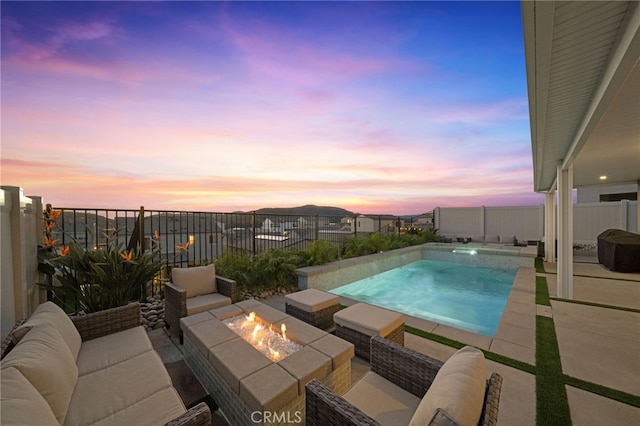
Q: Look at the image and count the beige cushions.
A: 12